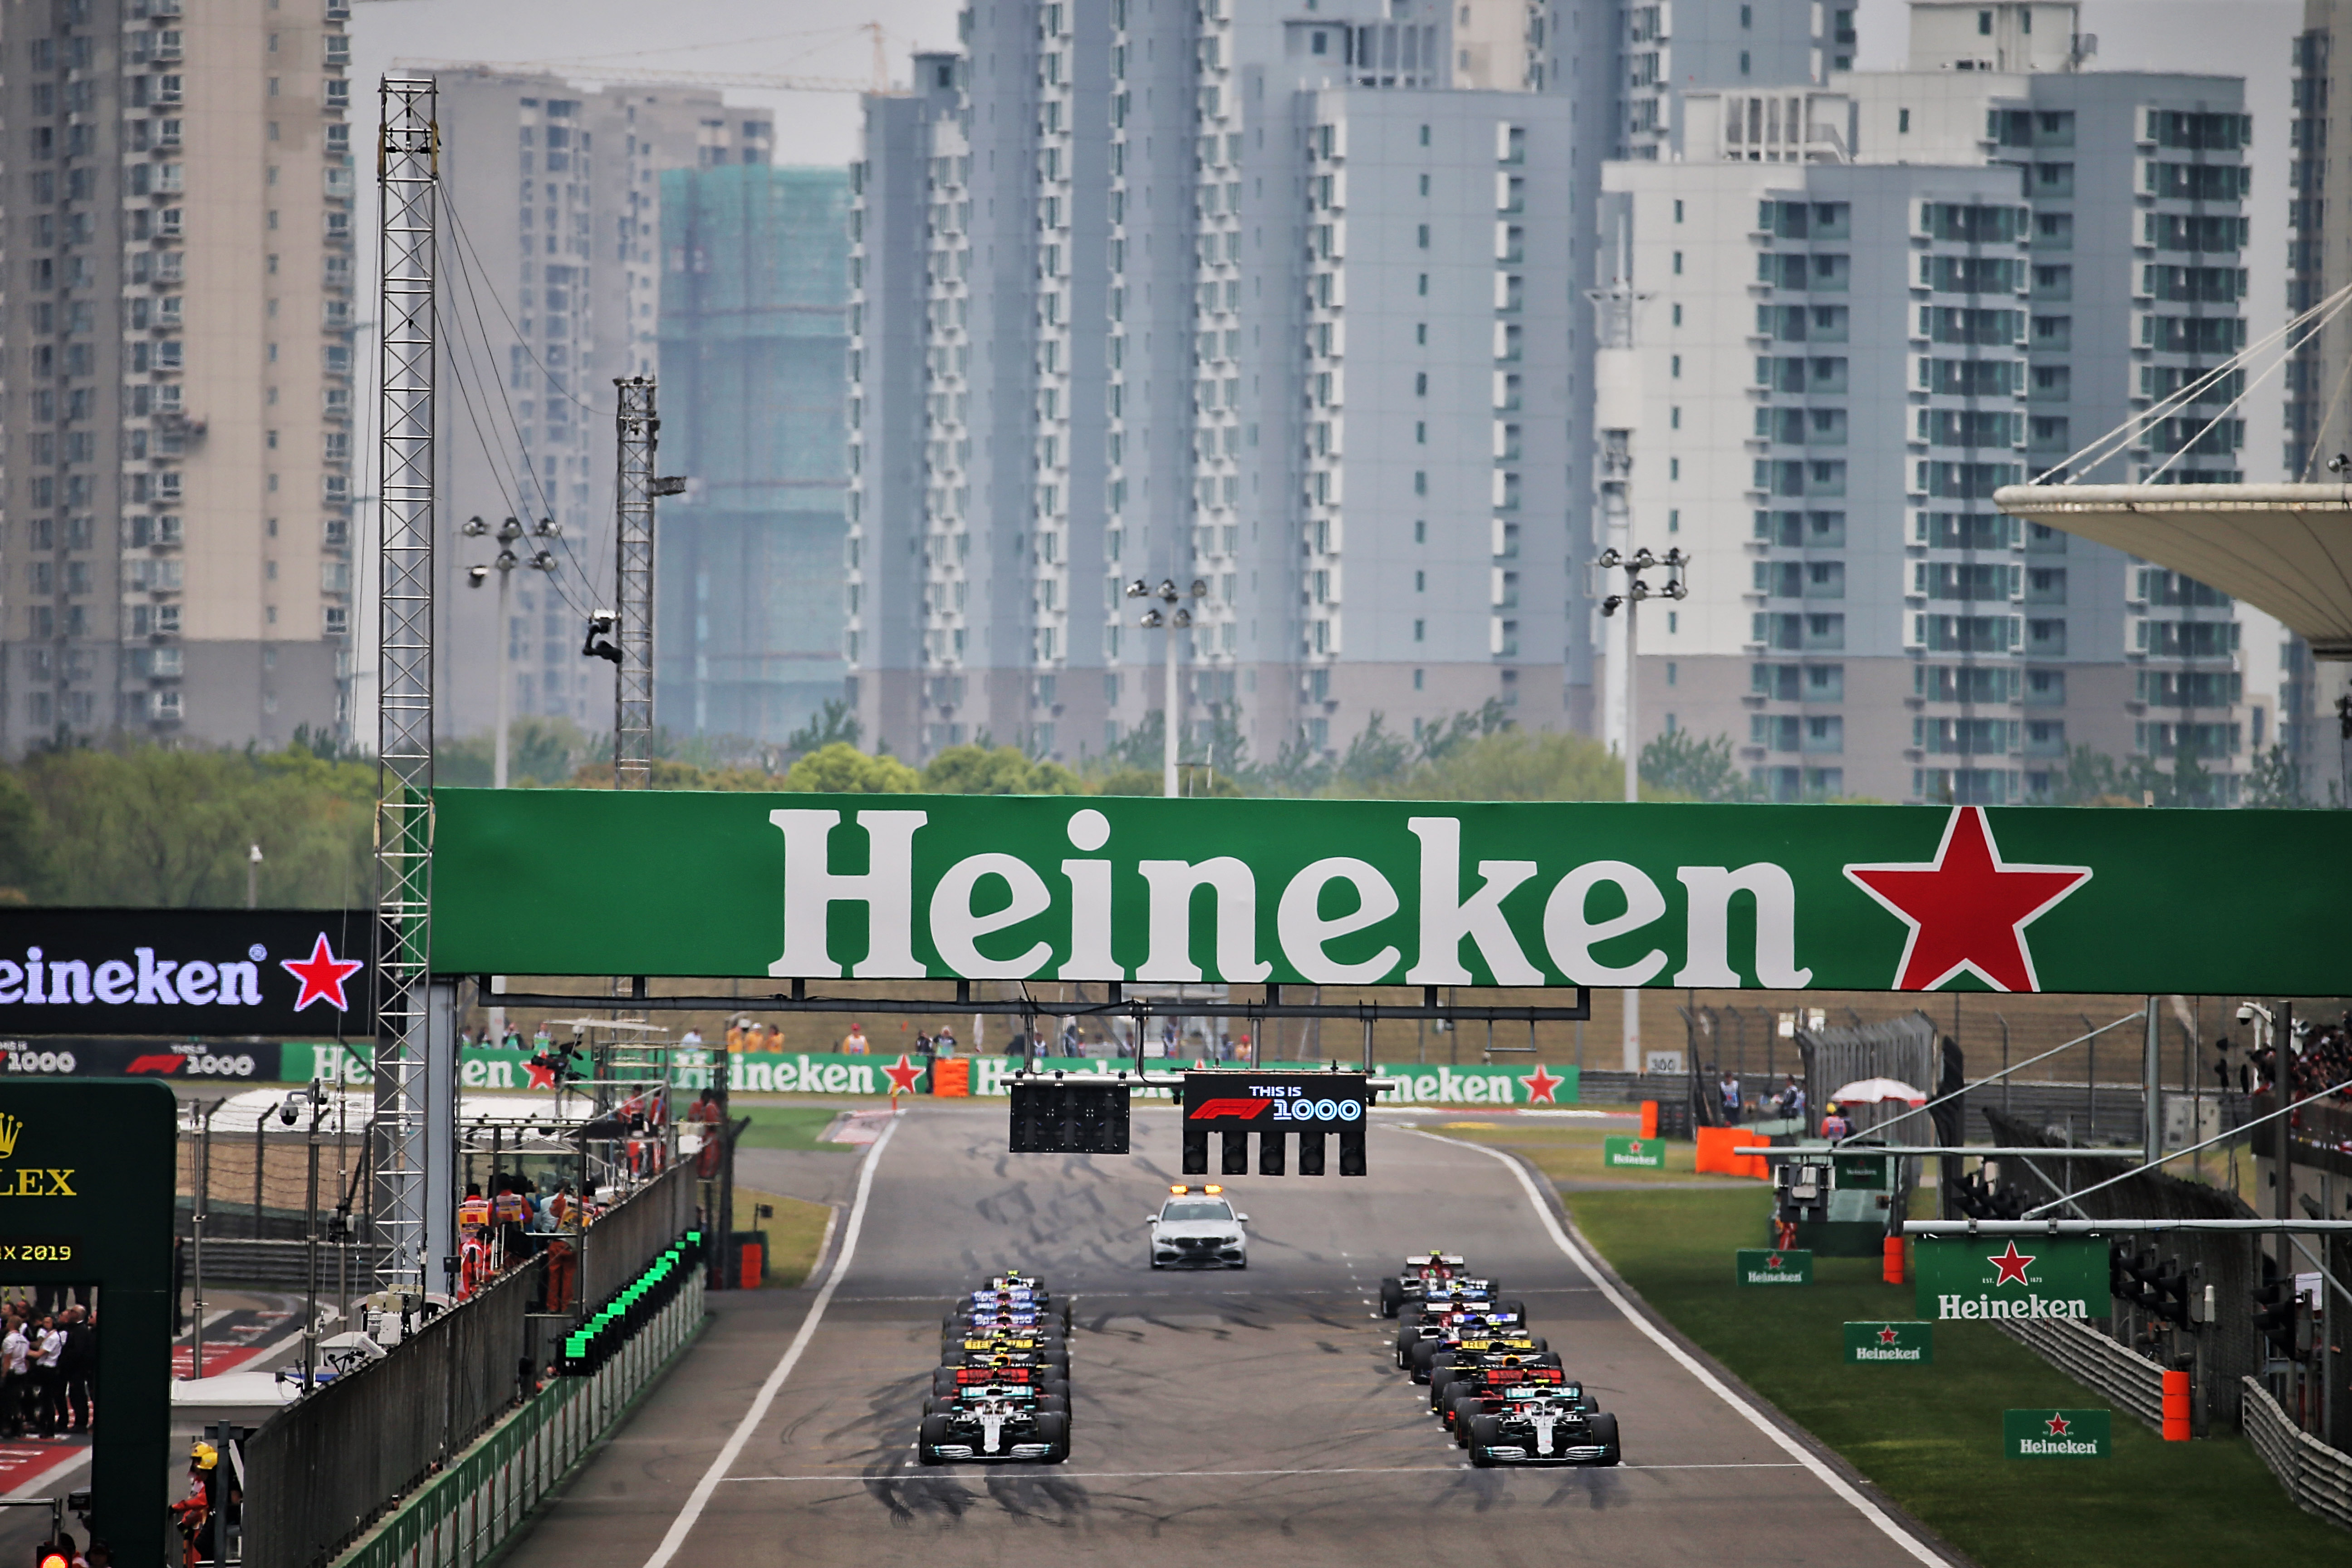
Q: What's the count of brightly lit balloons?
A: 0